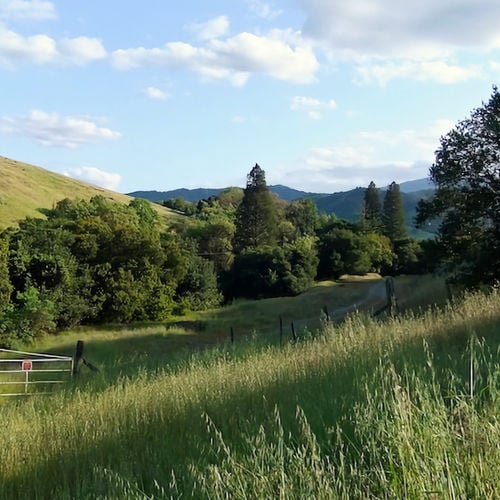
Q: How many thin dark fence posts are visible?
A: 4